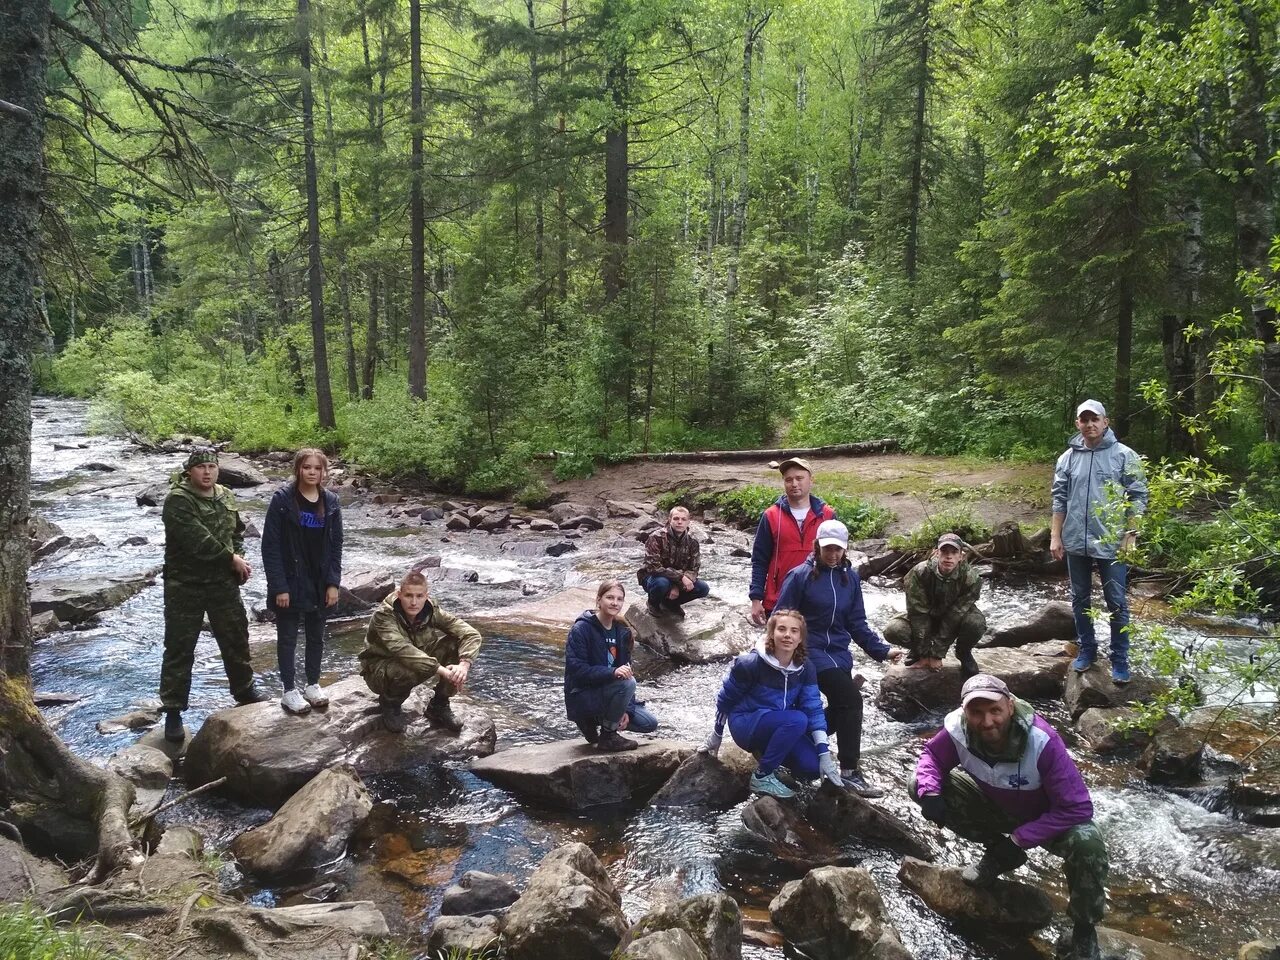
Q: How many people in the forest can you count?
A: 11